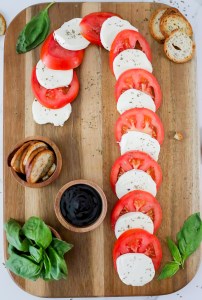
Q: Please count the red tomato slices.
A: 9